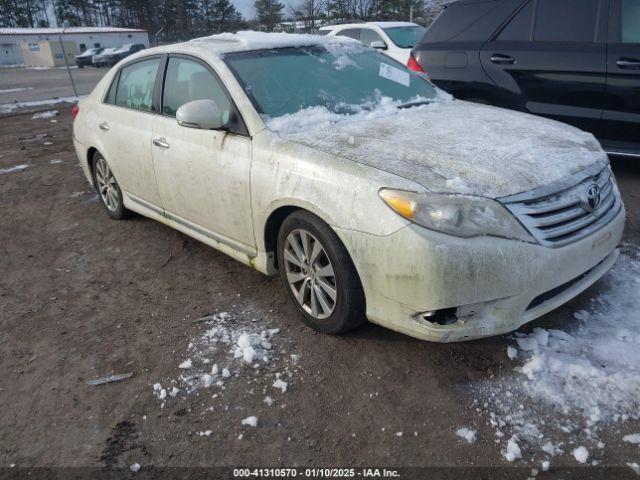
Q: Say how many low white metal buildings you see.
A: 1